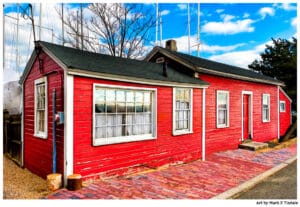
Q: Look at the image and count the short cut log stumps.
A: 2